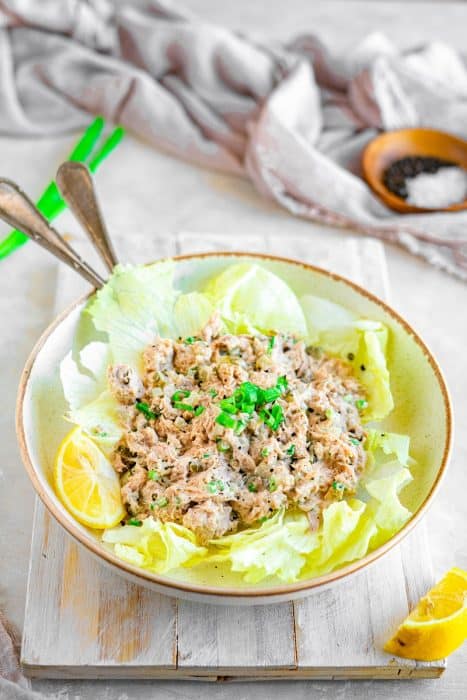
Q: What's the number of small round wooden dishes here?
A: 1